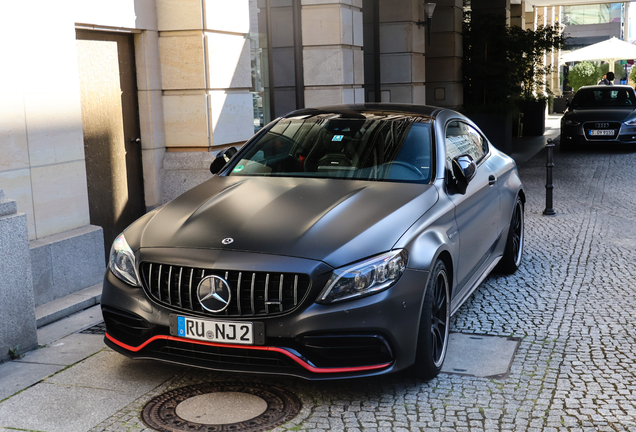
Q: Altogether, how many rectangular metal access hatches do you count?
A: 1